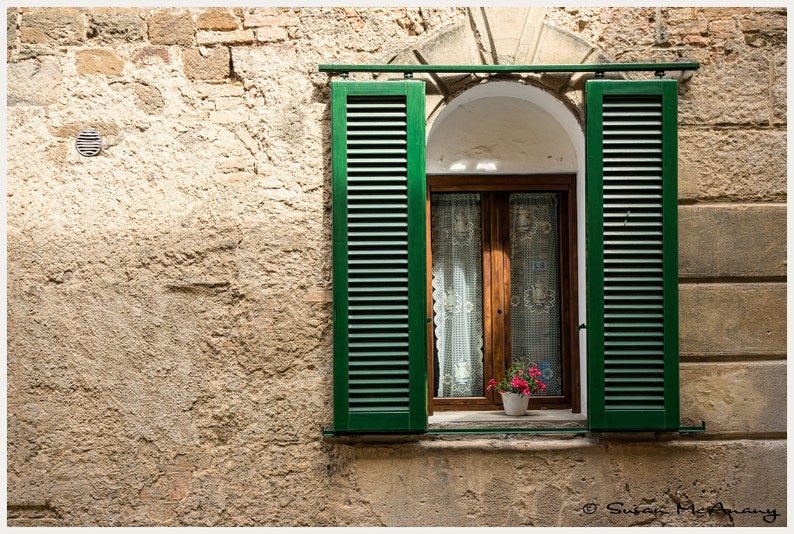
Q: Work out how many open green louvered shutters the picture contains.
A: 2